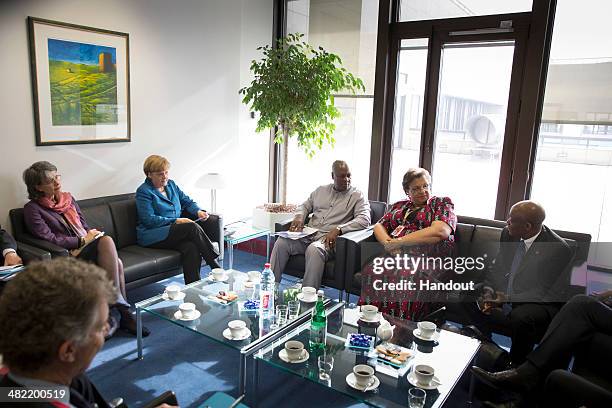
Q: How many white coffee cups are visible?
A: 11